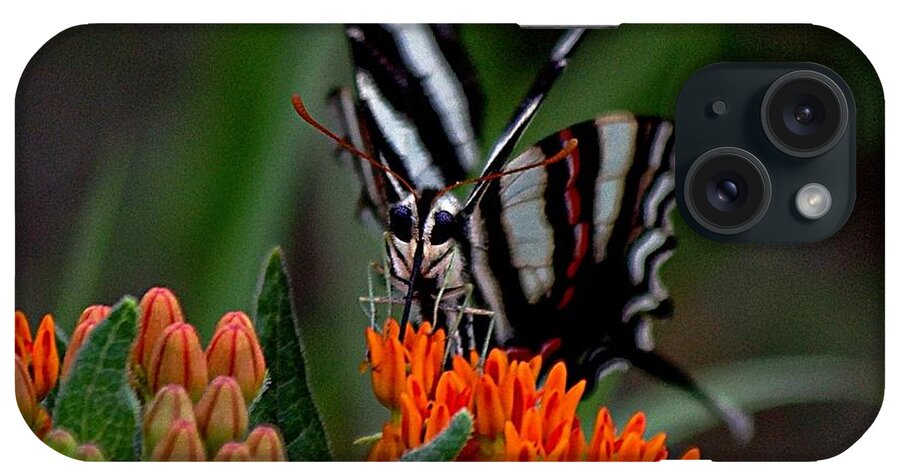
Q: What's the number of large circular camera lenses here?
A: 2